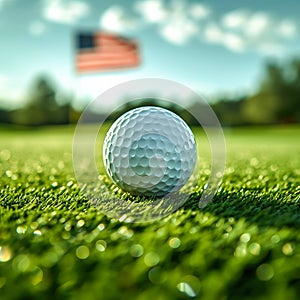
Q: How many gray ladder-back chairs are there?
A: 0